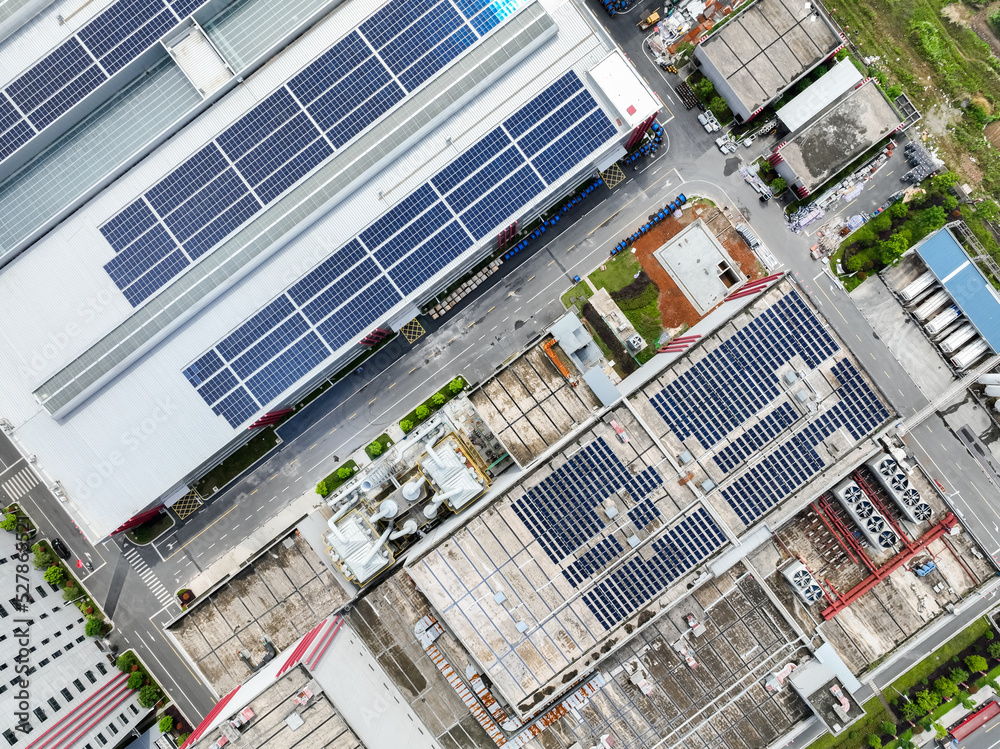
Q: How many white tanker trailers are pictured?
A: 5